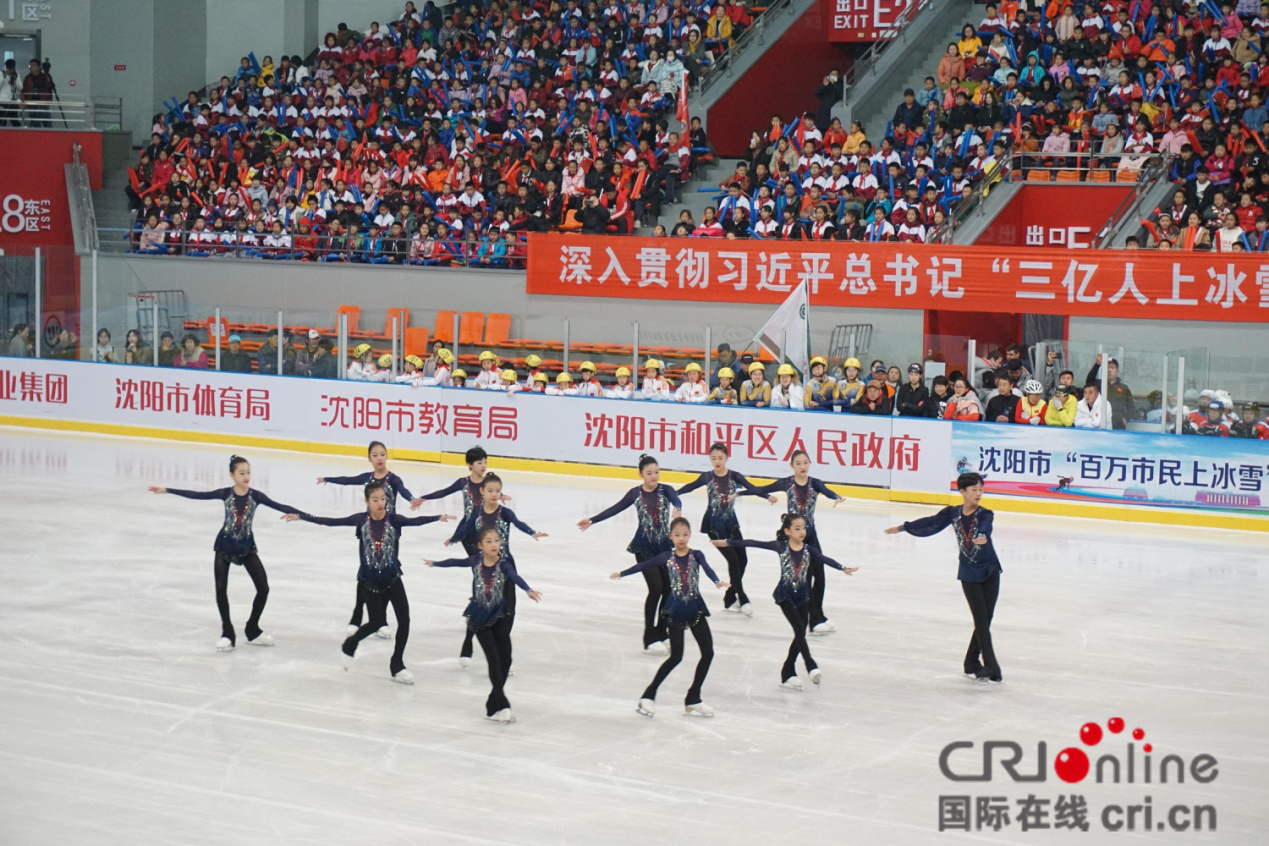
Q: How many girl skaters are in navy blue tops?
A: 11